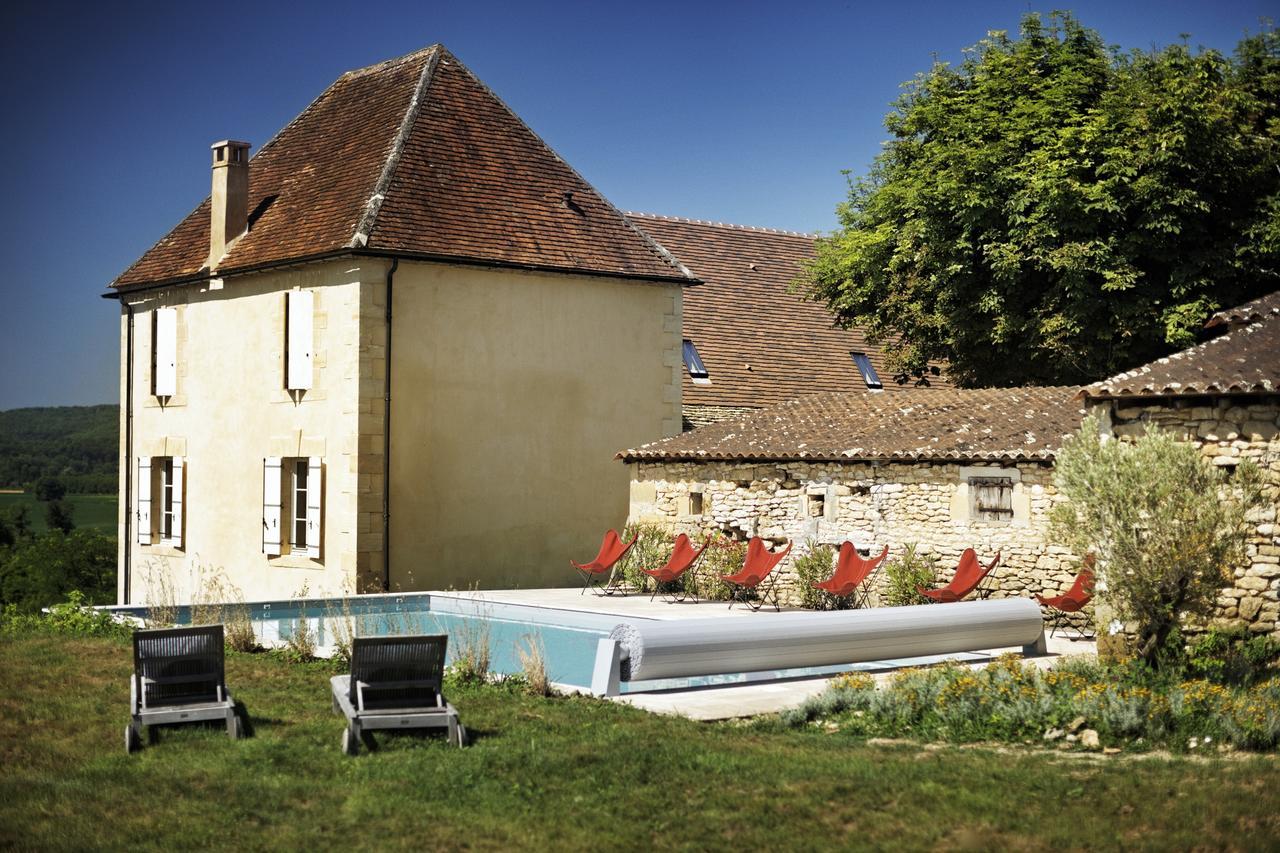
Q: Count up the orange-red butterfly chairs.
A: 6